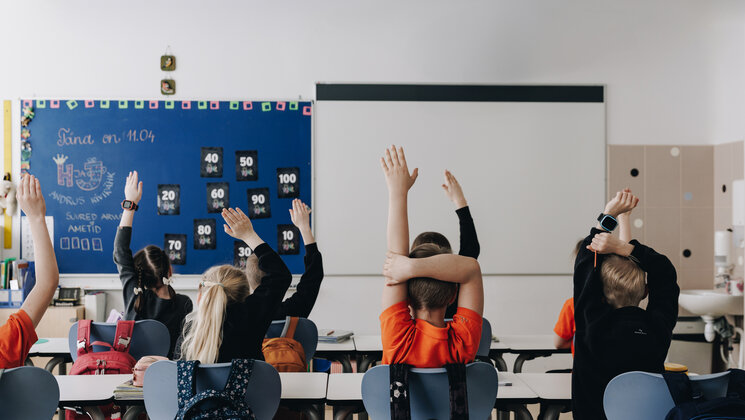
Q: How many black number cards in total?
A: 10